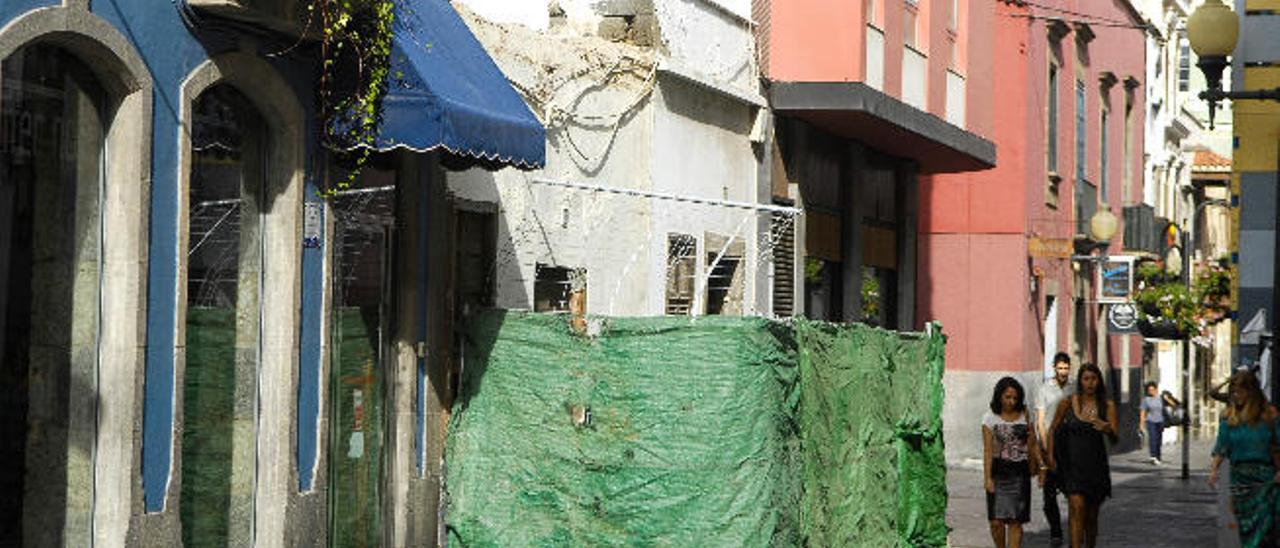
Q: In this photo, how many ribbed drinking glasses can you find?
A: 0